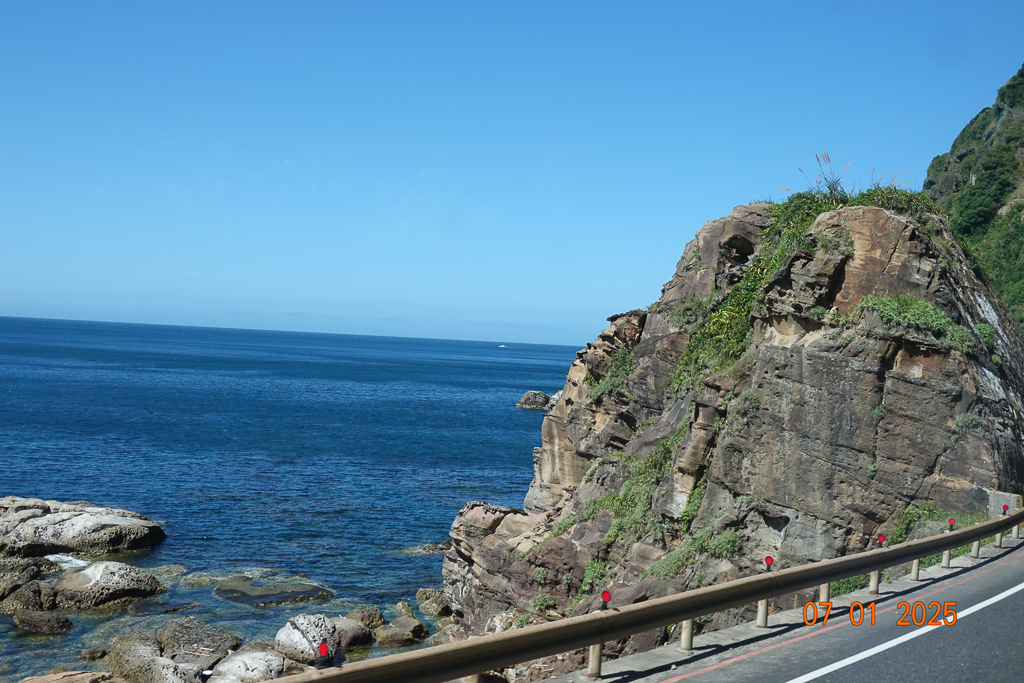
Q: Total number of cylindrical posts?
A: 11